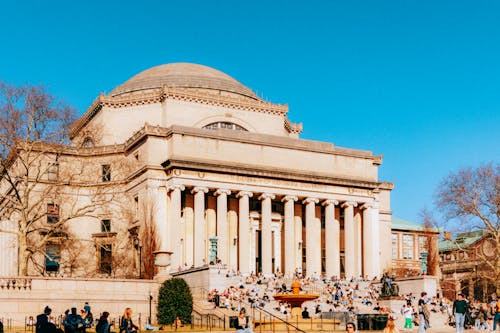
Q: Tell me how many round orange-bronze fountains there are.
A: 1